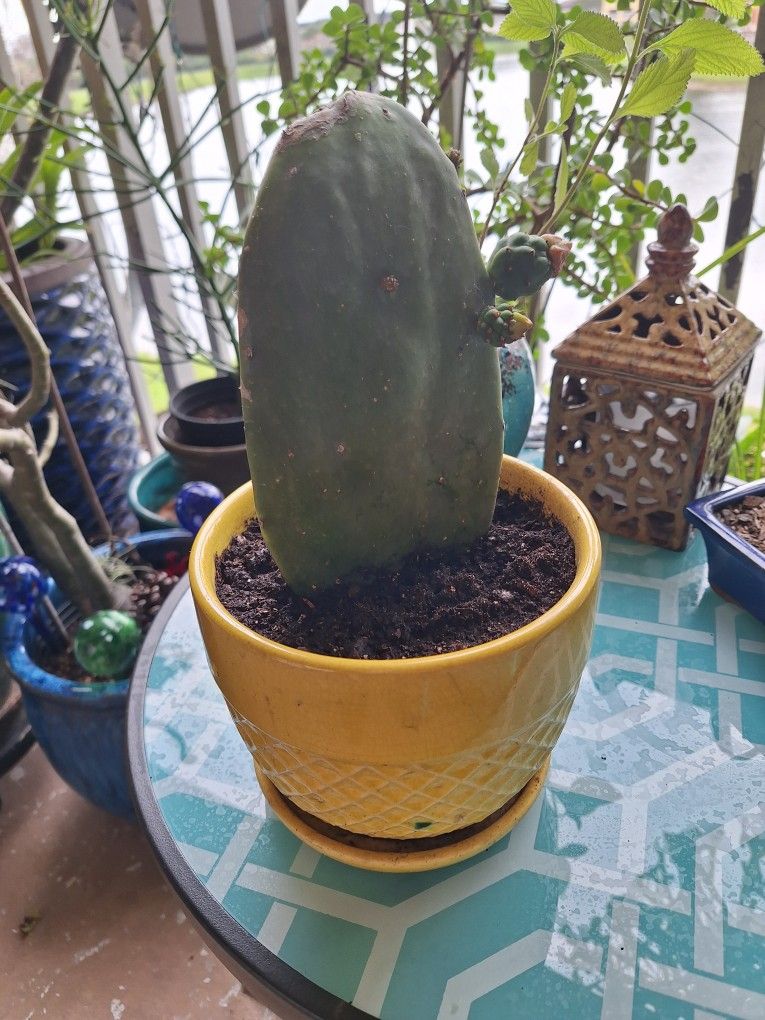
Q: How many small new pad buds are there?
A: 2